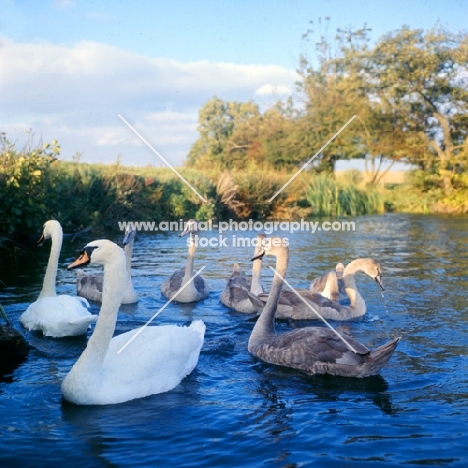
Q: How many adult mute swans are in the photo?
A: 2